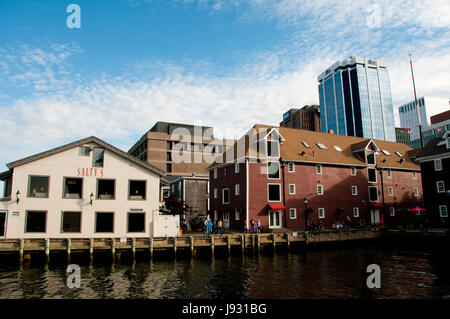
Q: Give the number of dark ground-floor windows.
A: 4